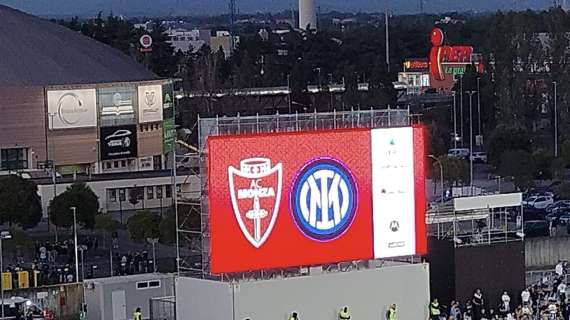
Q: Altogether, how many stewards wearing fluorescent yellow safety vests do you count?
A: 5